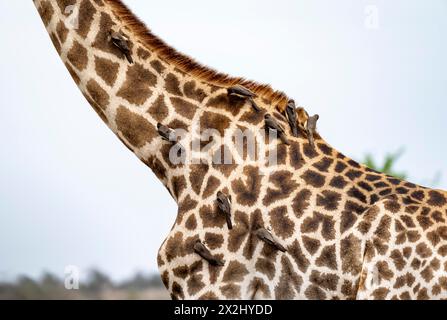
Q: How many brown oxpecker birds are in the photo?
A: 9